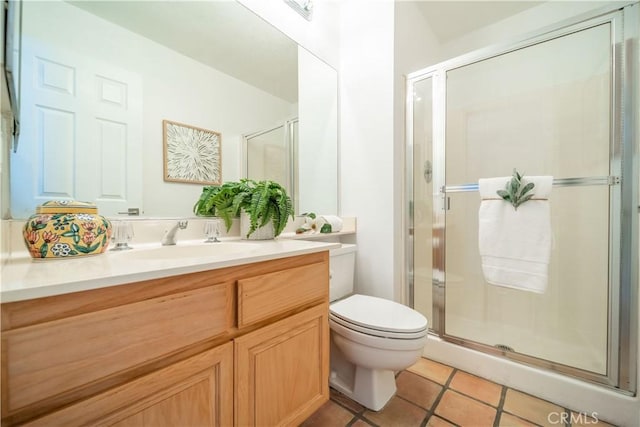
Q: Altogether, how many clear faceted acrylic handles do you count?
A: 2